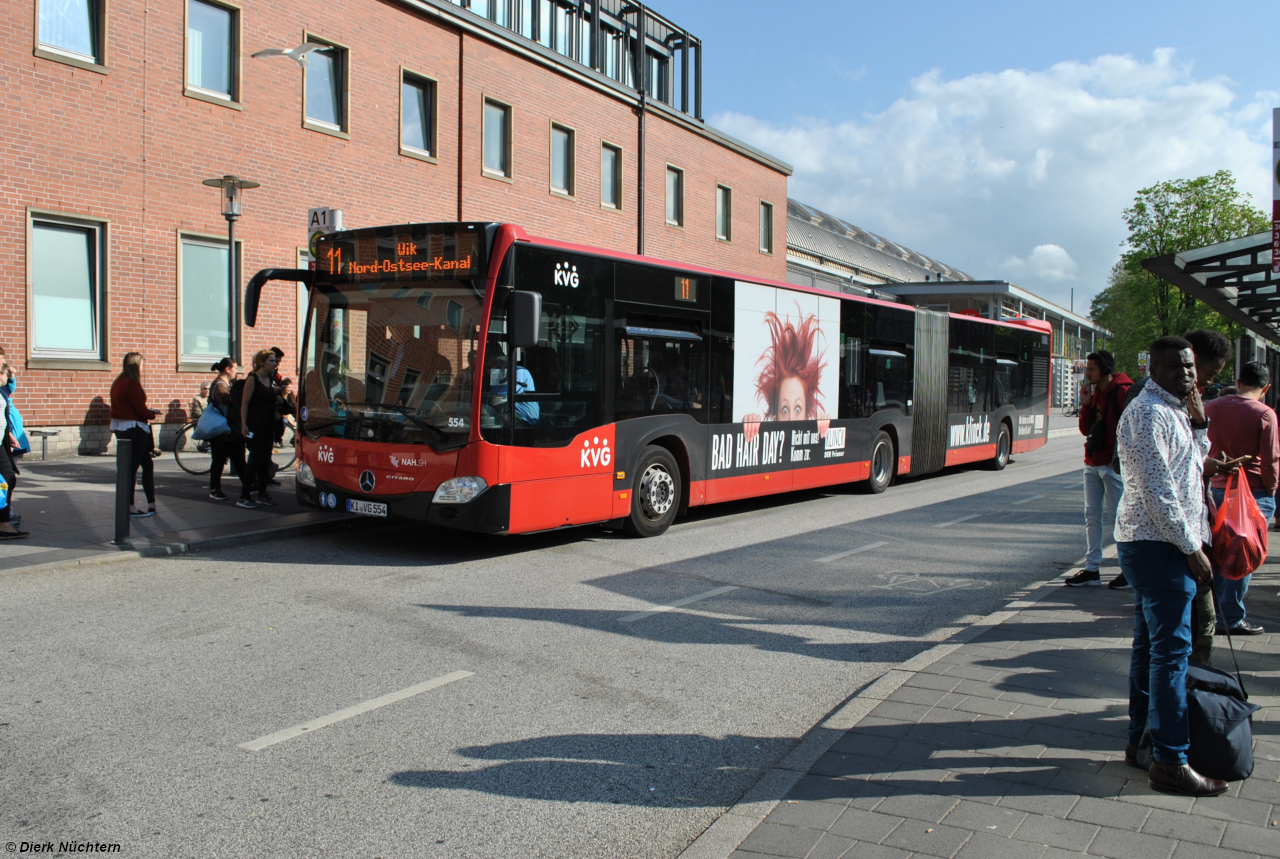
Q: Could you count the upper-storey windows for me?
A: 10